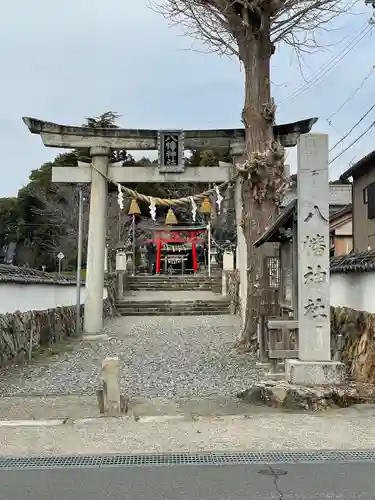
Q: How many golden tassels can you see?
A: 3